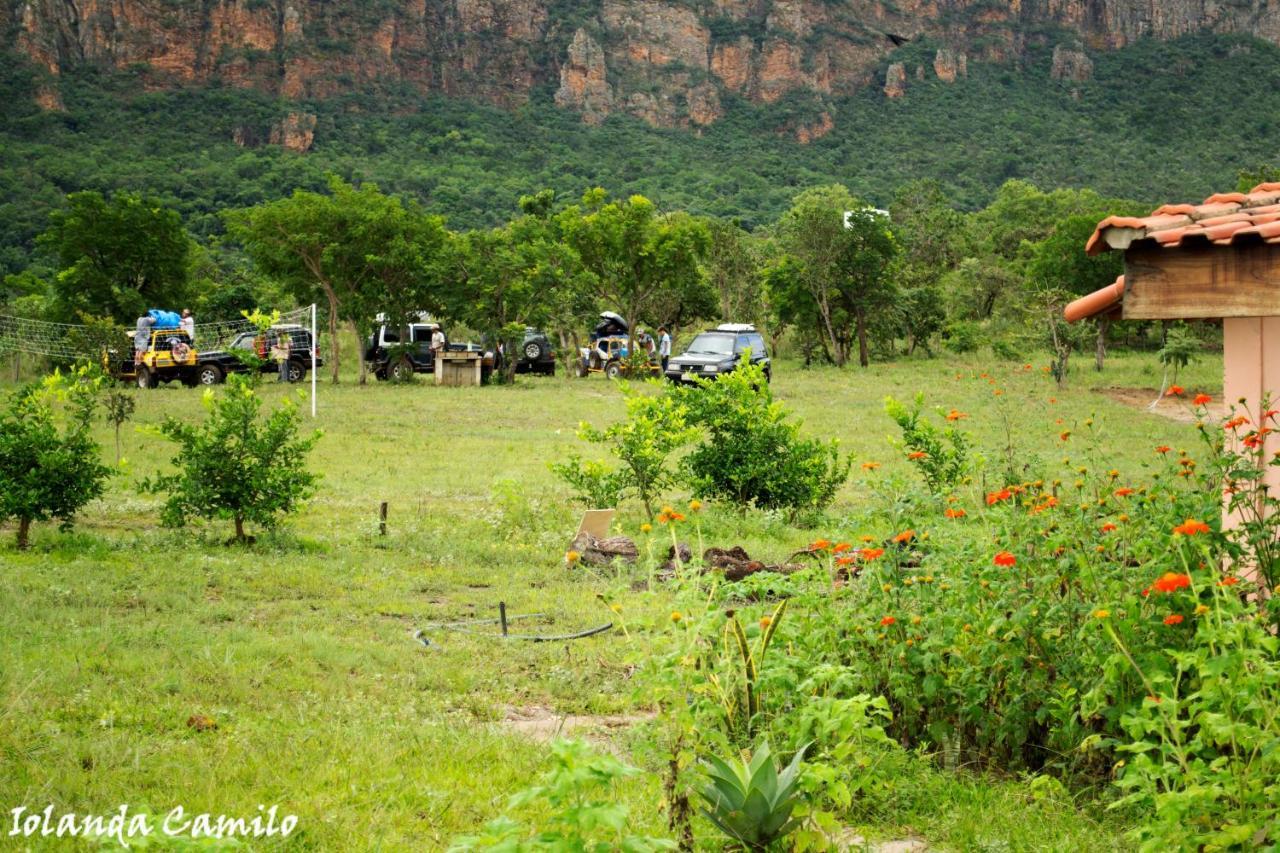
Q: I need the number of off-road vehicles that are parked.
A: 6